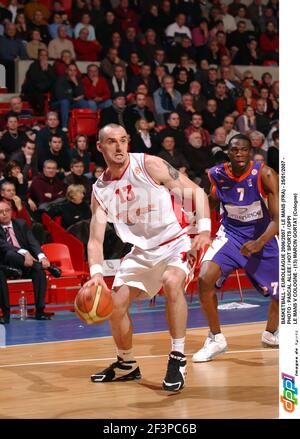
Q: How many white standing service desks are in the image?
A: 0